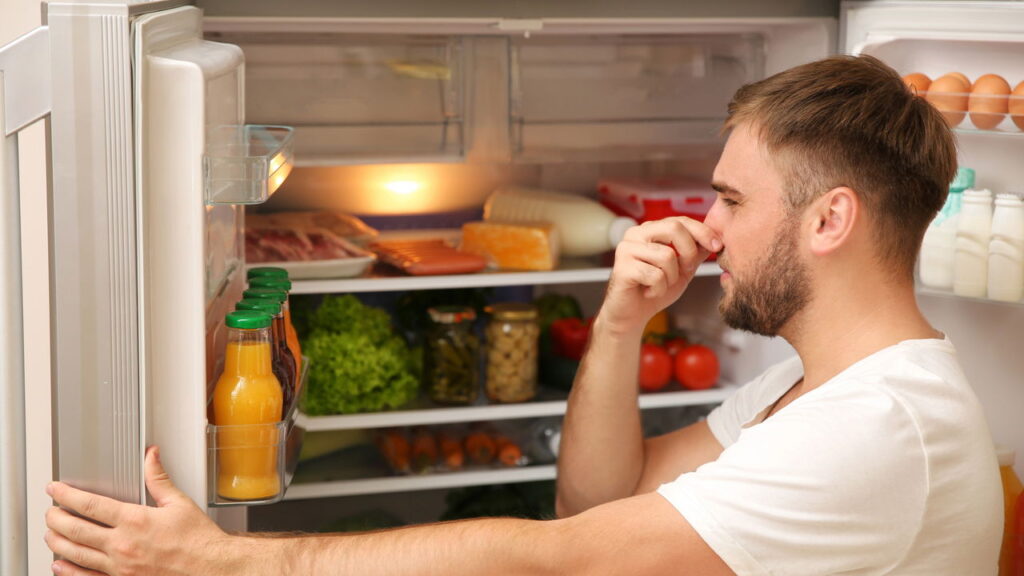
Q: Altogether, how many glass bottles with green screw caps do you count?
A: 5